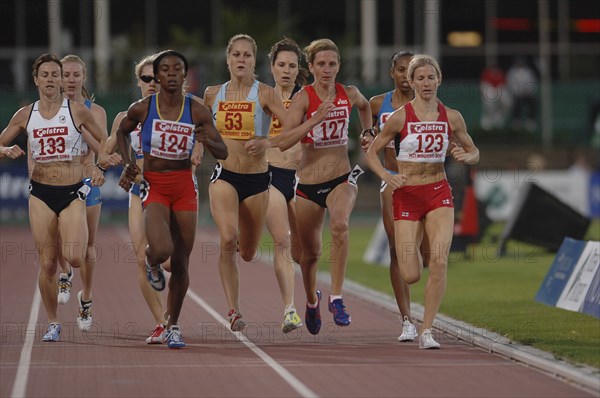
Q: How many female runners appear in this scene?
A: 9